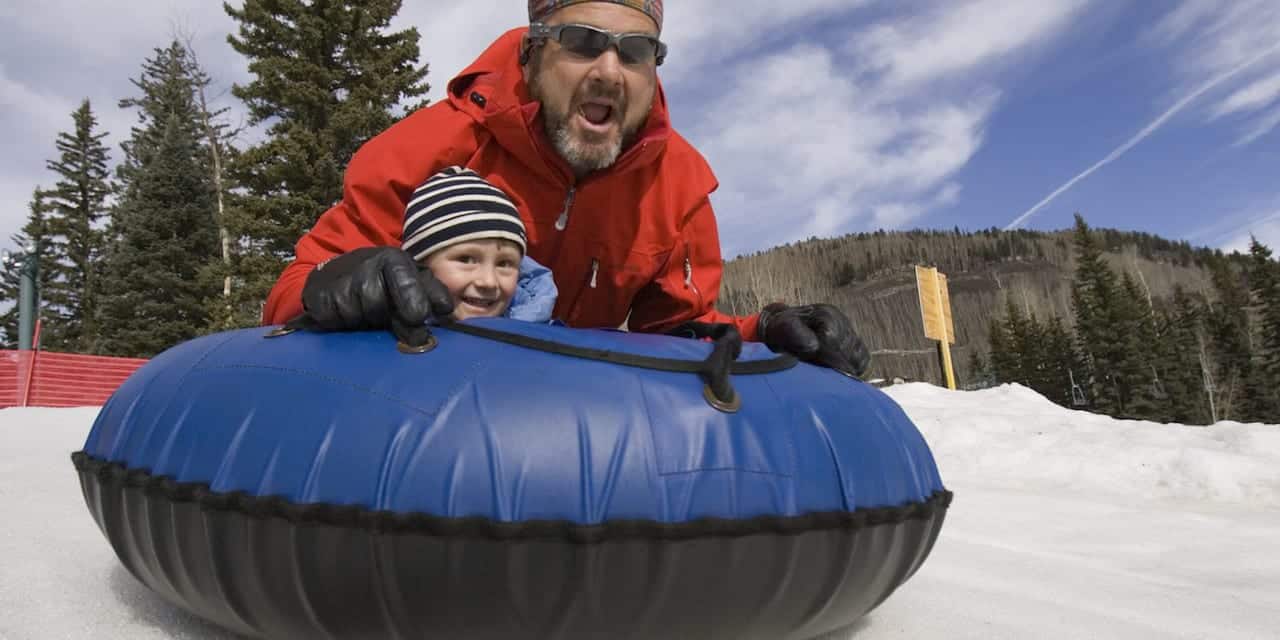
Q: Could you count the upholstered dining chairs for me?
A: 0